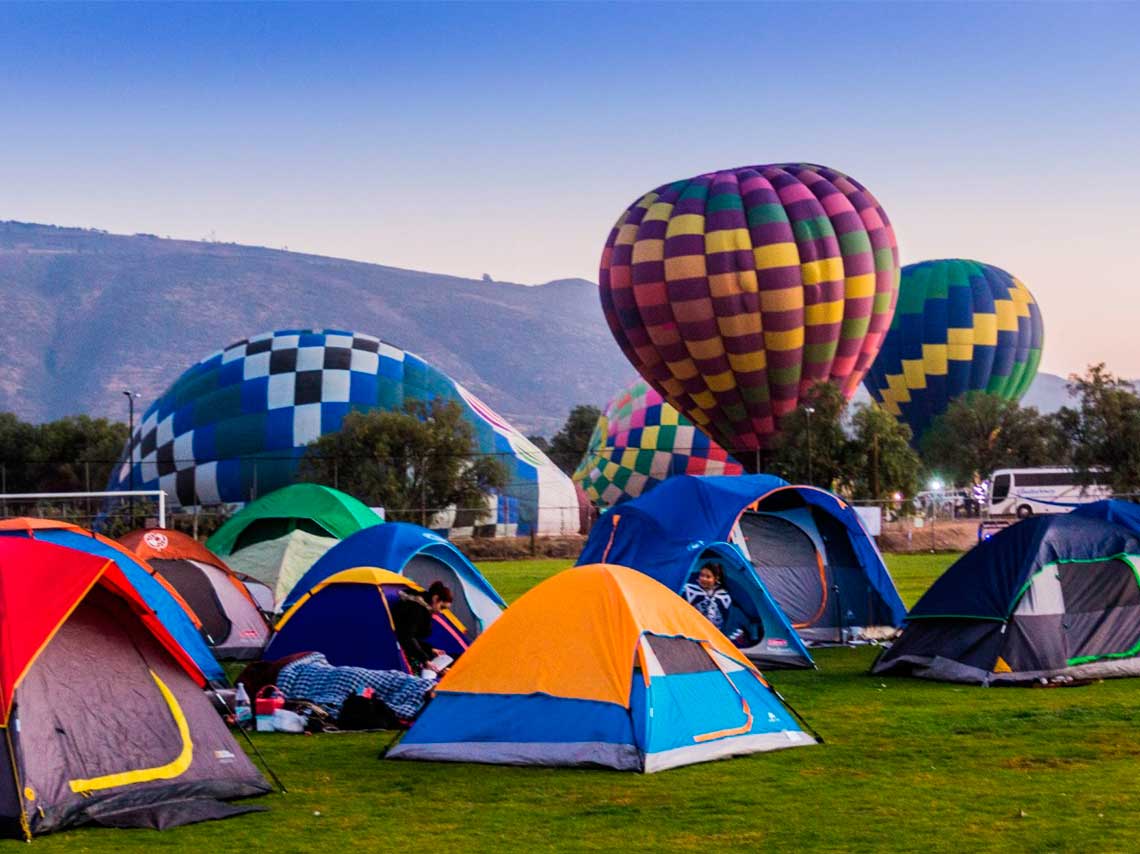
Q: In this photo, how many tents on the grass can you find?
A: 12